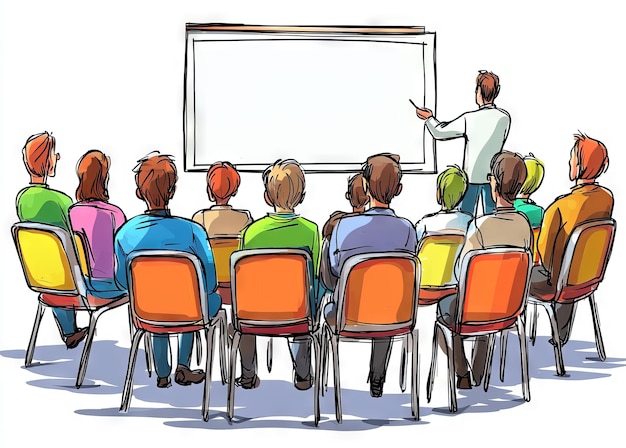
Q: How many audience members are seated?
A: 11